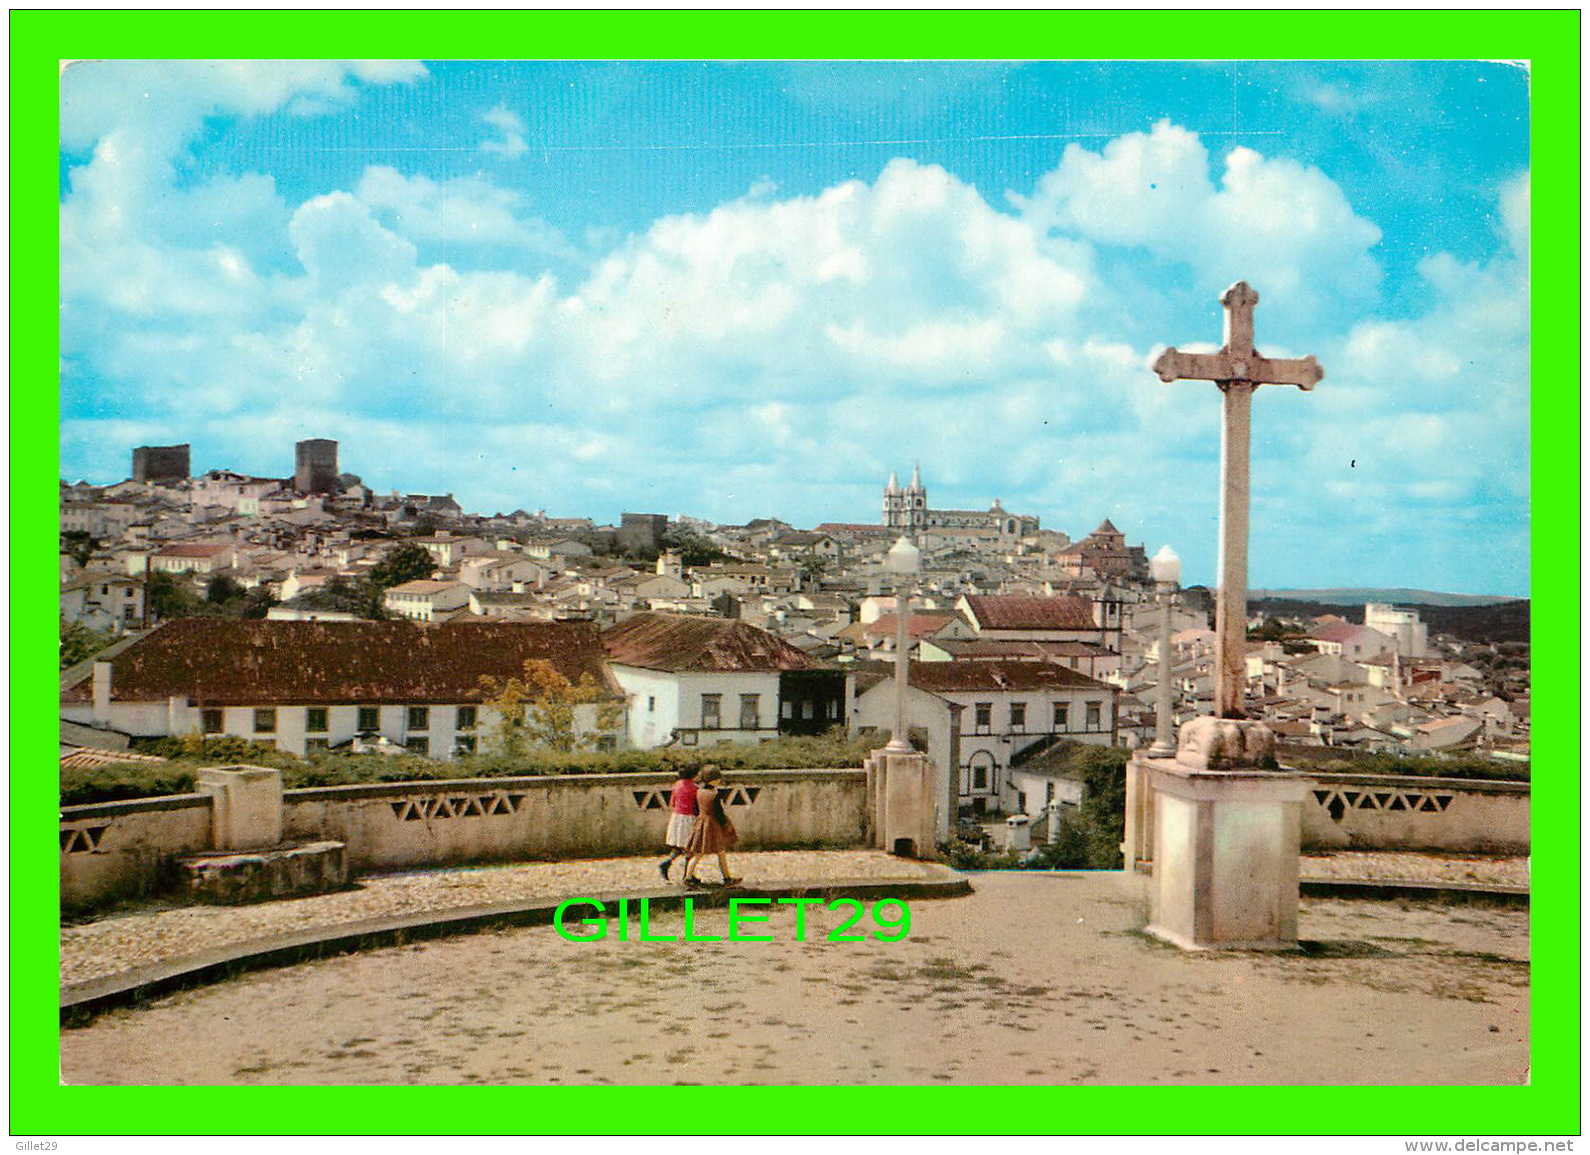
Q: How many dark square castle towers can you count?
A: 3